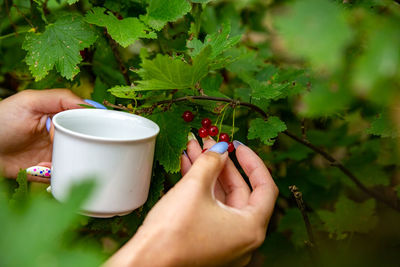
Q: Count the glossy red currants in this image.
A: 6